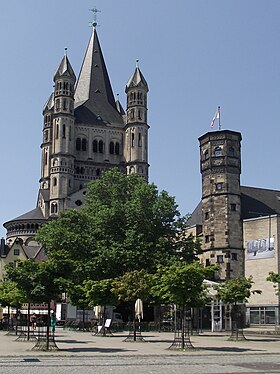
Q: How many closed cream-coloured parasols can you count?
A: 2